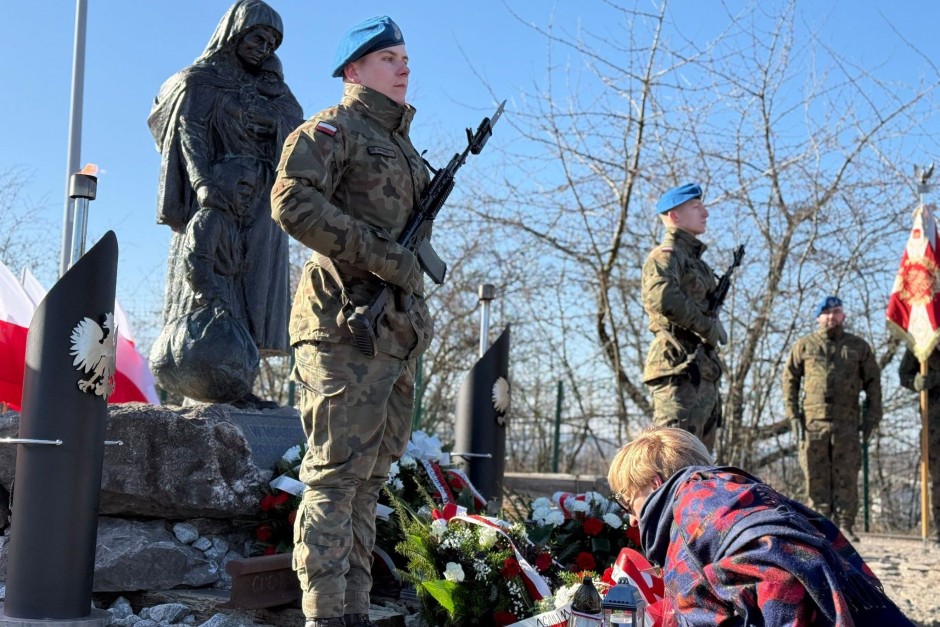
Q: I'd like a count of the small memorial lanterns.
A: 2